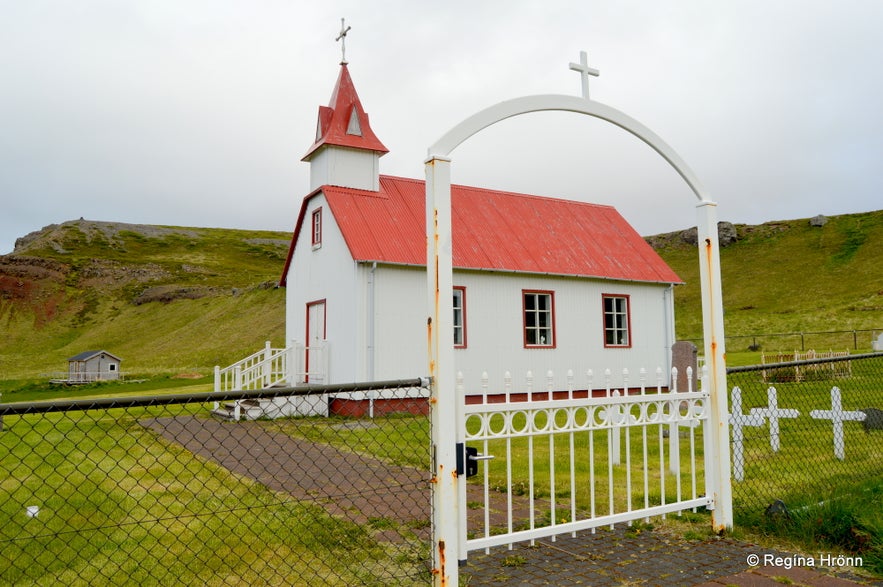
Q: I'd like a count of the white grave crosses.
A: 5